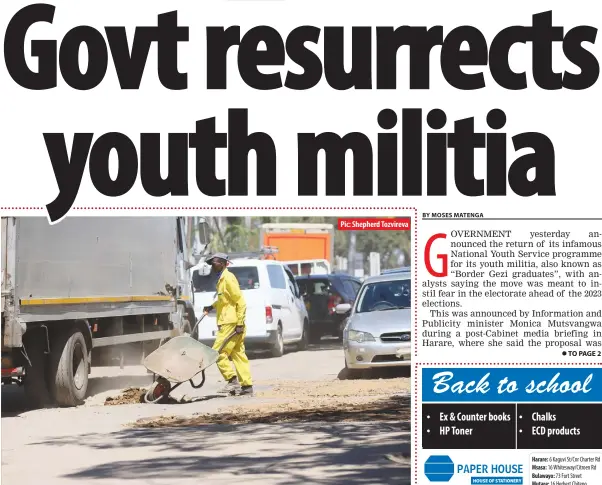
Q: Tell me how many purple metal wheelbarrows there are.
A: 0